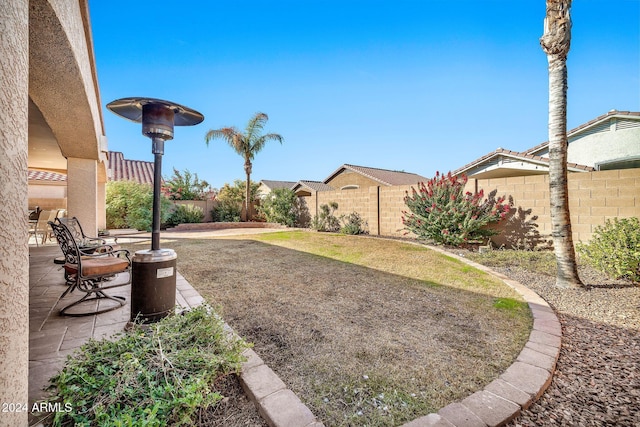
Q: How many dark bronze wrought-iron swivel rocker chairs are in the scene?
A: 2